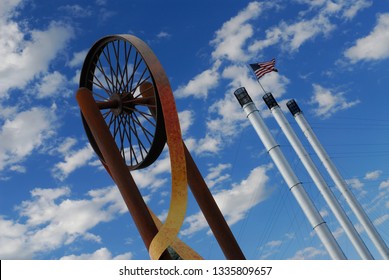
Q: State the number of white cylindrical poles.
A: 3